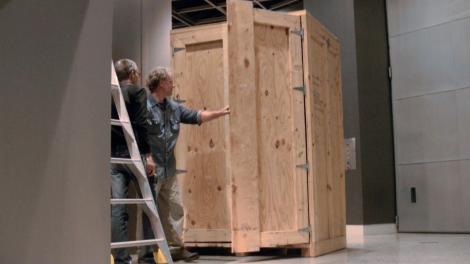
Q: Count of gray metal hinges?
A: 7